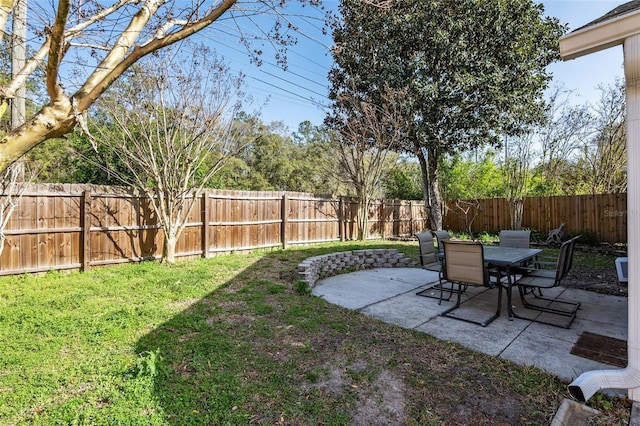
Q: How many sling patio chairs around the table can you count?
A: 6